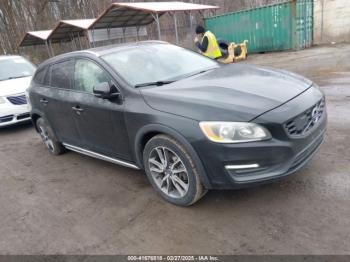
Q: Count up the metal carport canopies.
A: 3